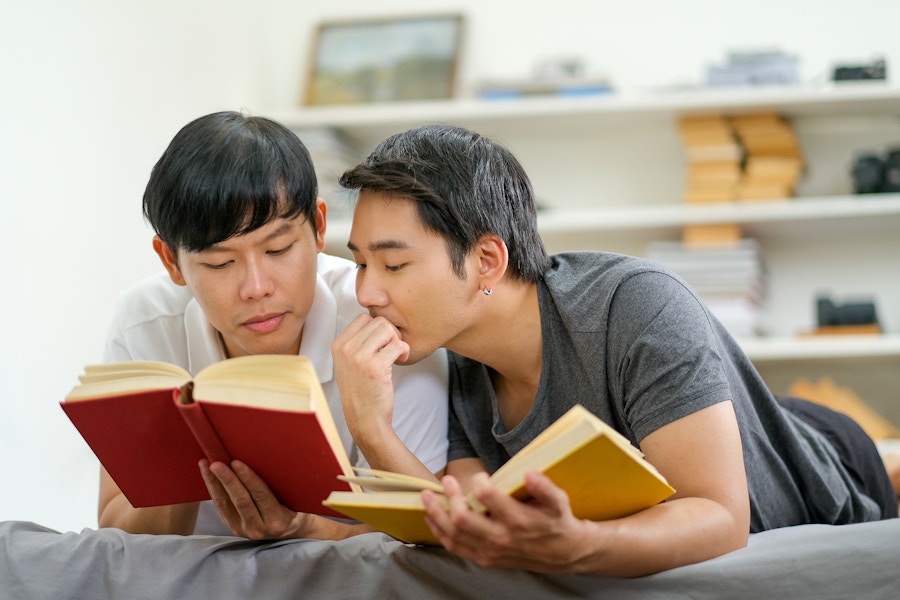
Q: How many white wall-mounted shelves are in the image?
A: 3